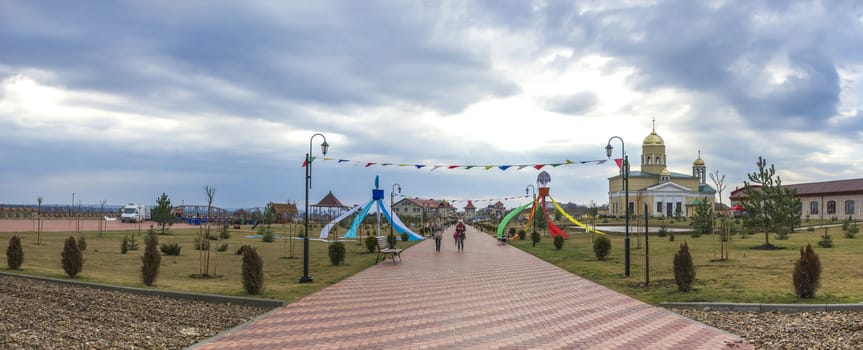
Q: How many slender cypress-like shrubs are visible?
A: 6